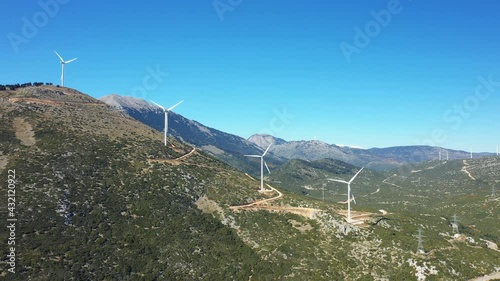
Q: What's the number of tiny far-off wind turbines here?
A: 4